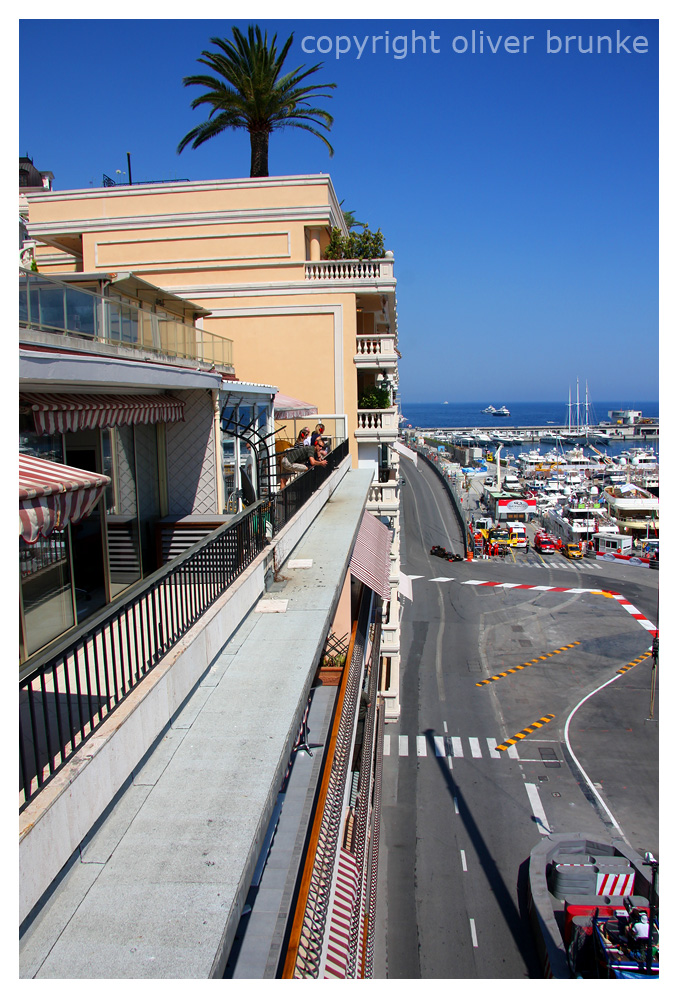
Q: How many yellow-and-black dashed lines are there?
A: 3